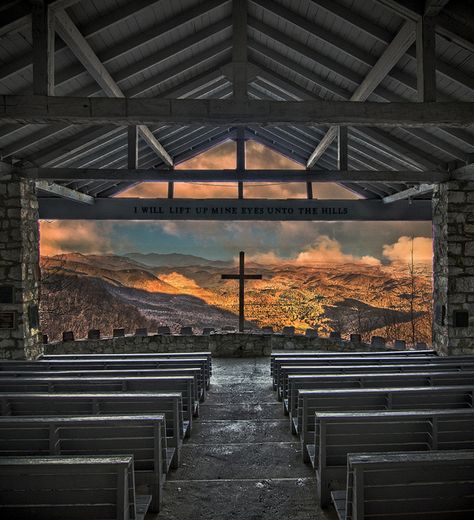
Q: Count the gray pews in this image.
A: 14